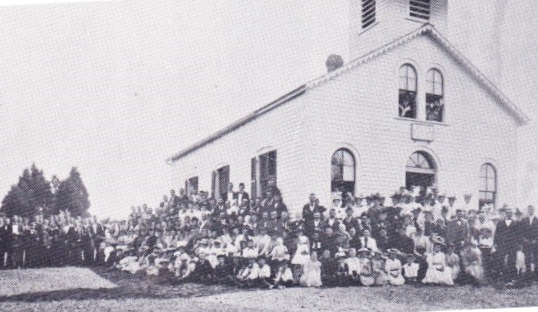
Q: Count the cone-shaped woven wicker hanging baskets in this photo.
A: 0